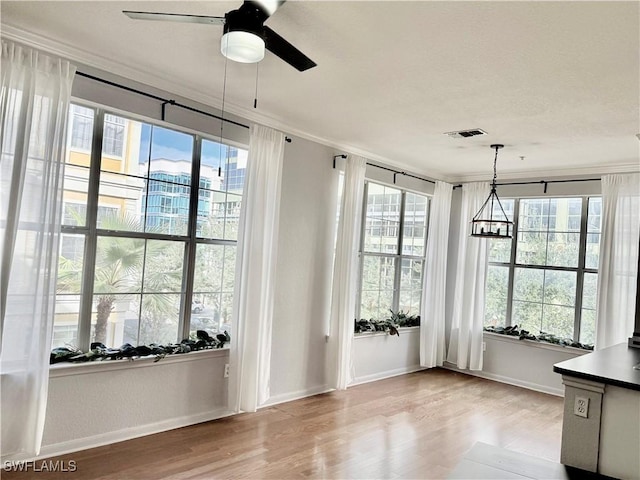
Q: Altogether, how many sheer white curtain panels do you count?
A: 6